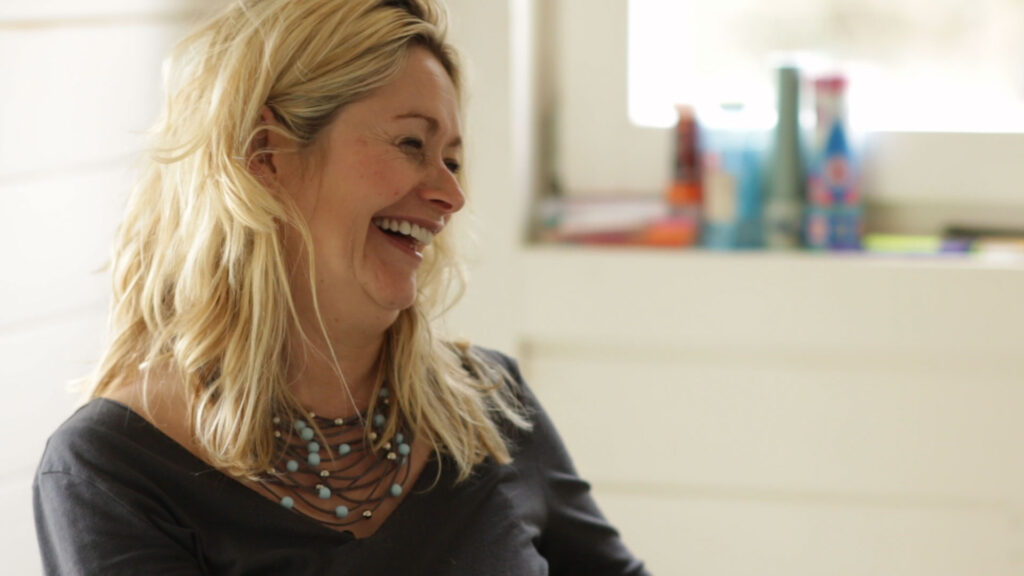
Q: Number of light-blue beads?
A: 15